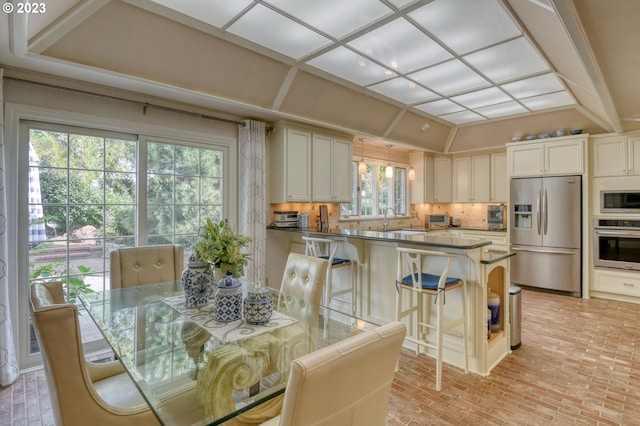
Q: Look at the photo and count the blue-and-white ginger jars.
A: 3